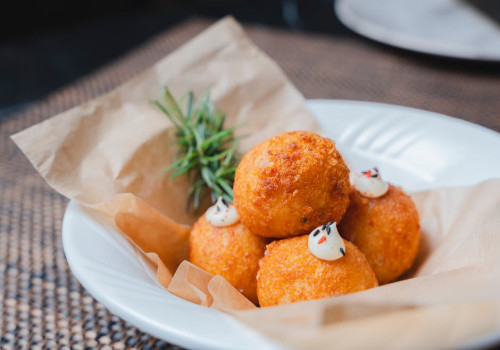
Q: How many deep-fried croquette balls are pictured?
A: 4